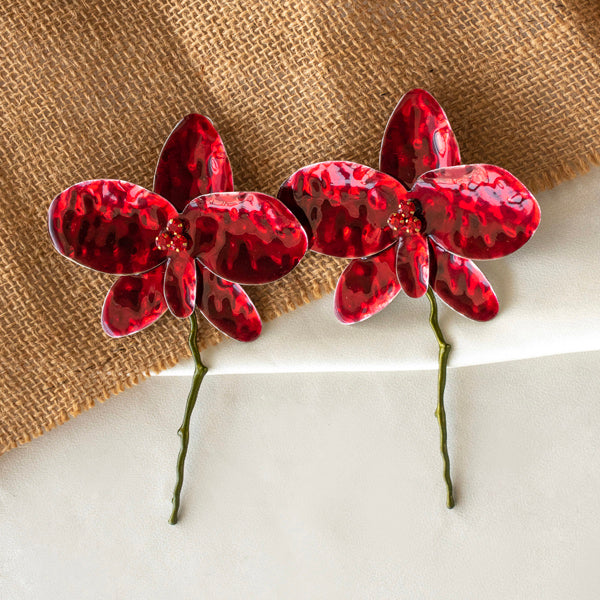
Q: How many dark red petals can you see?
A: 12